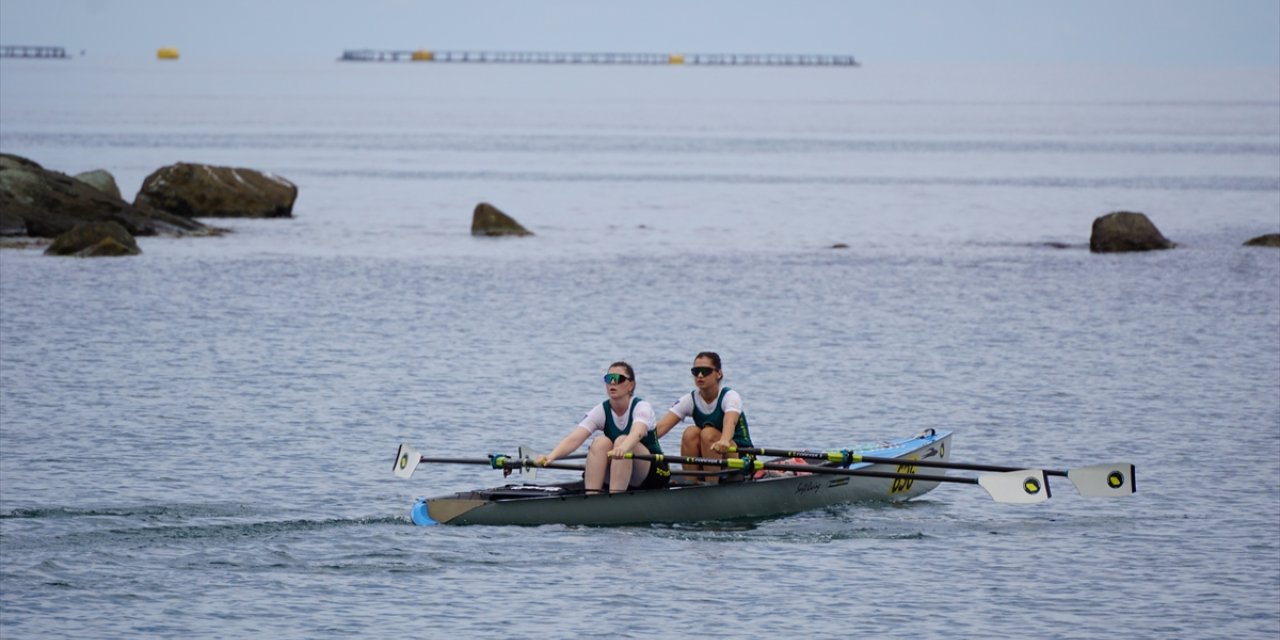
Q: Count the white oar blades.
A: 4